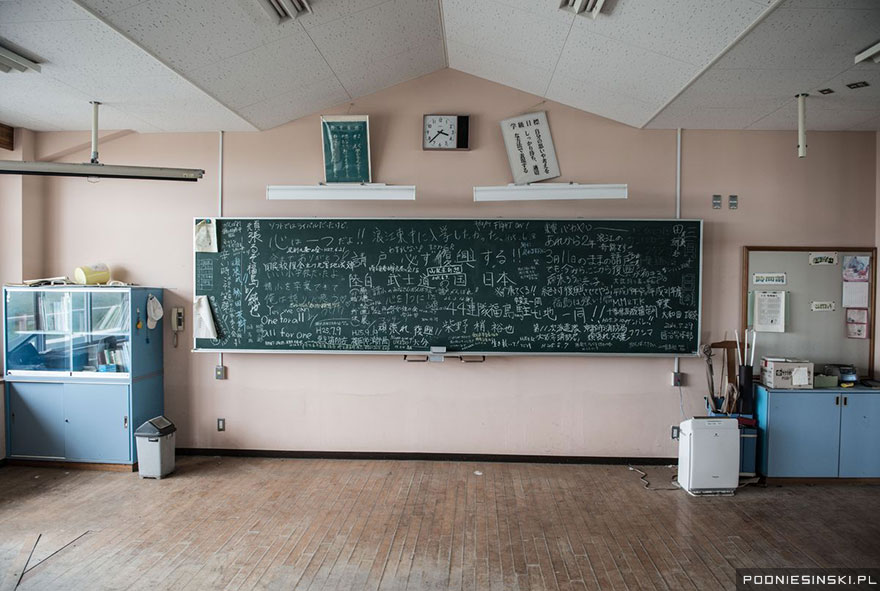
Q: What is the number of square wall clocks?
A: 1